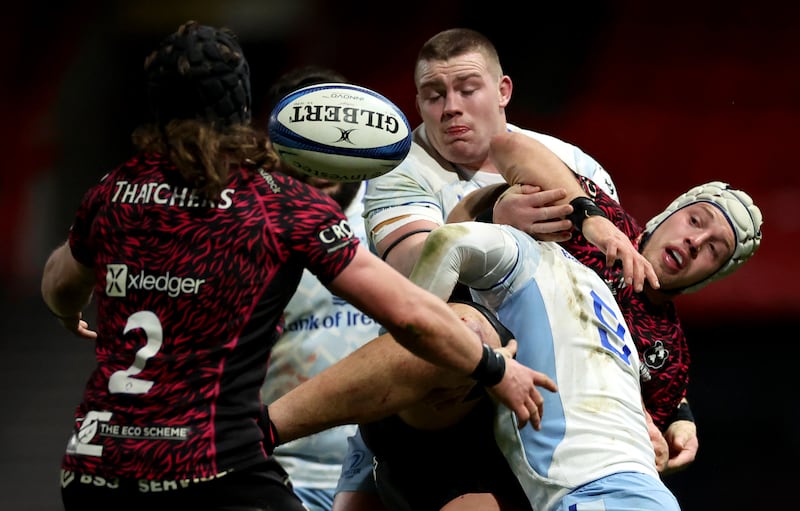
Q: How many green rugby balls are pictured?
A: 0